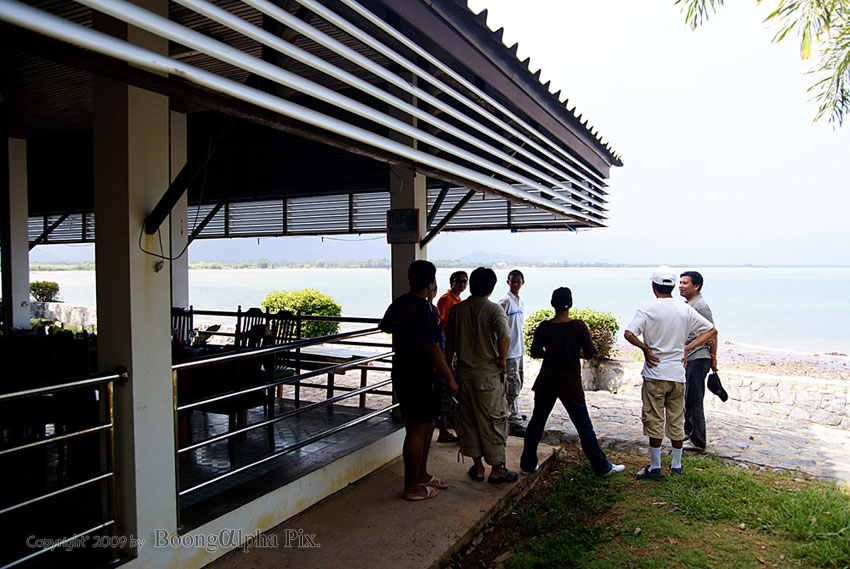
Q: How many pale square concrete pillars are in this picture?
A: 4